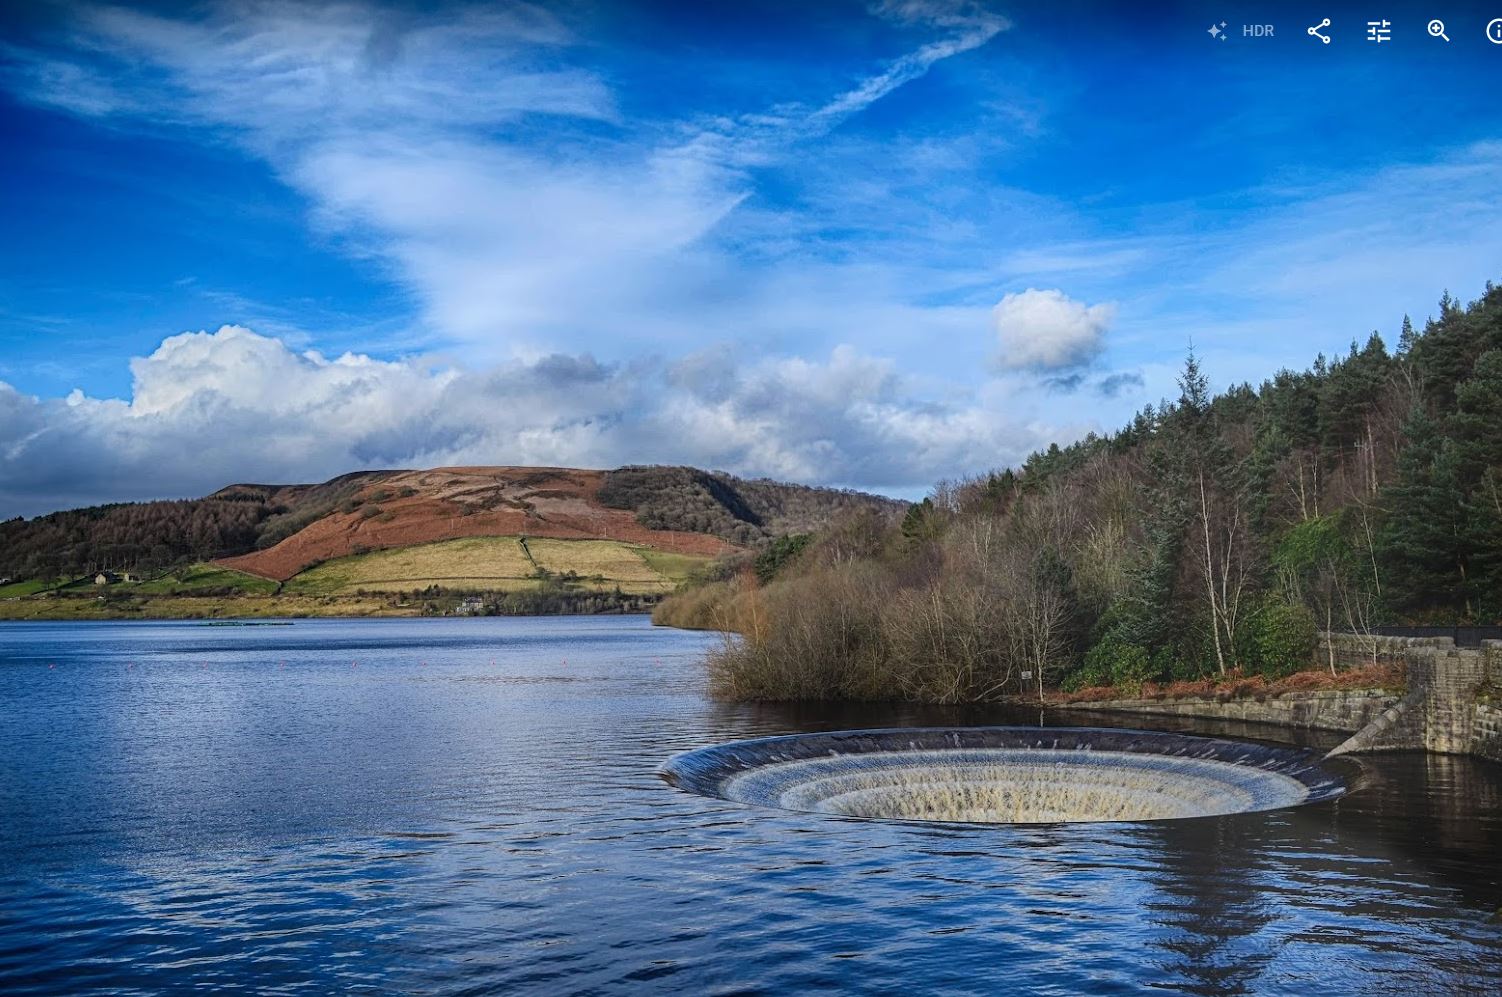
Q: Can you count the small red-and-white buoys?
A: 9